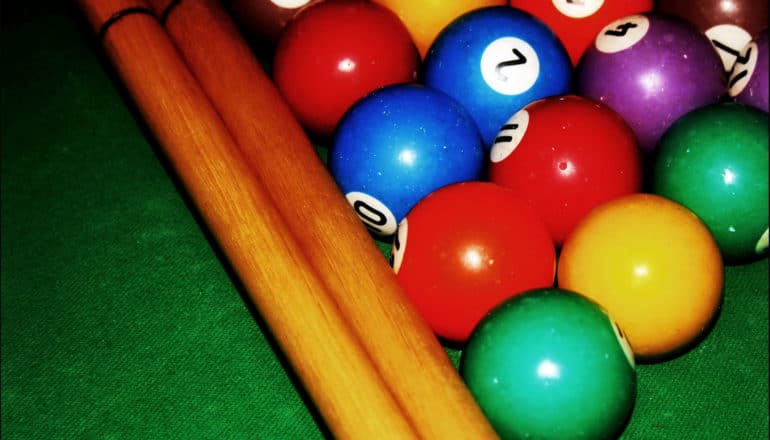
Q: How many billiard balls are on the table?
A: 14